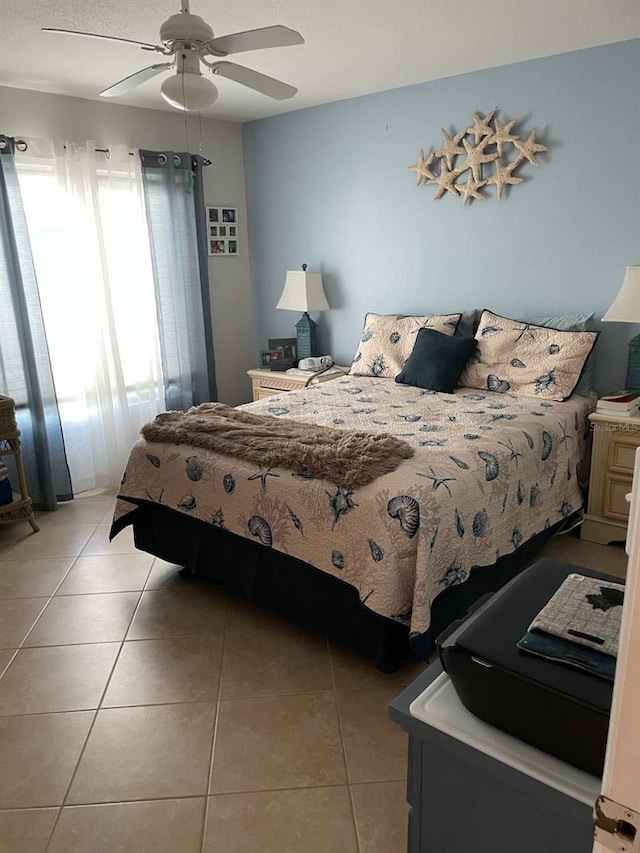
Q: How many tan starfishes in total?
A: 9